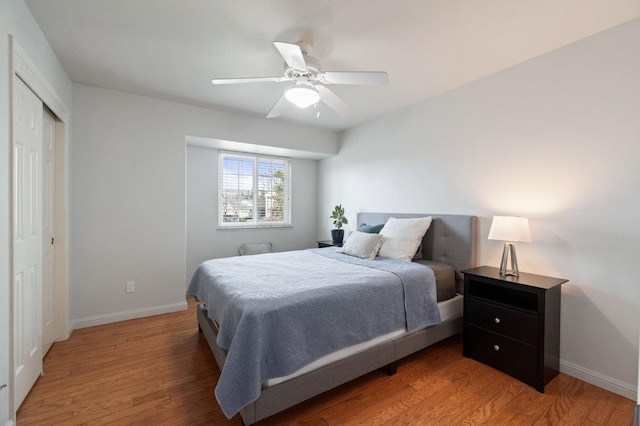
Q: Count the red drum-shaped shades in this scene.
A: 0